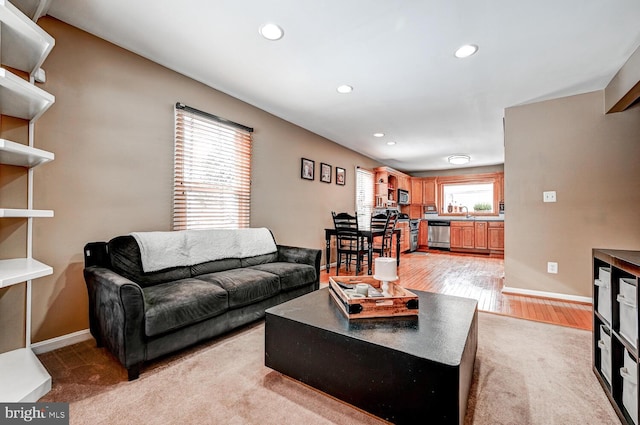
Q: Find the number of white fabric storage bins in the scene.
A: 4